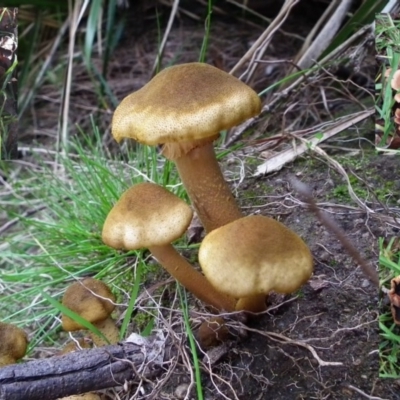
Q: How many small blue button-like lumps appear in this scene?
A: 0